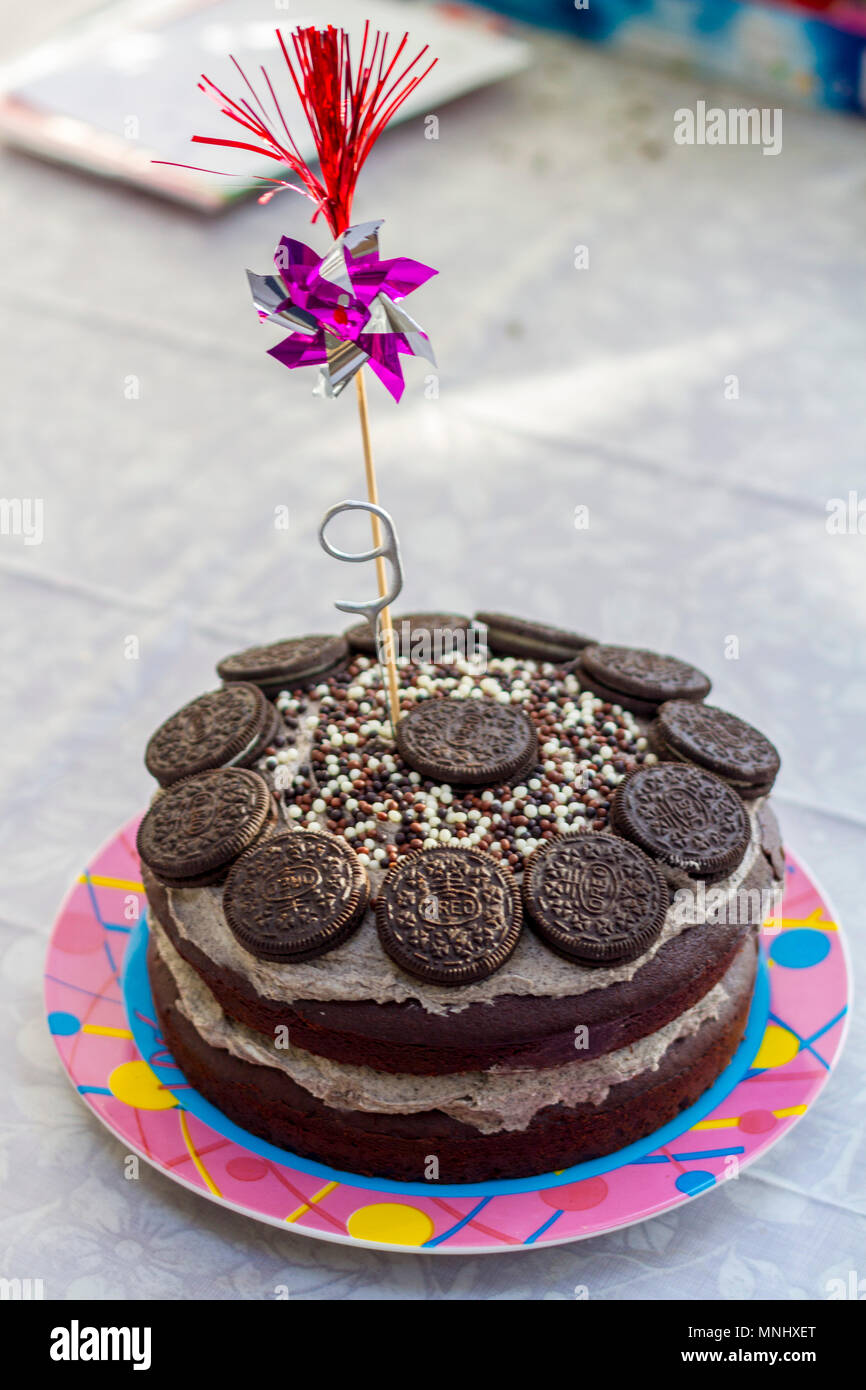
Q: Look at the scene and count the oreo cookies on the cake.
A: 12